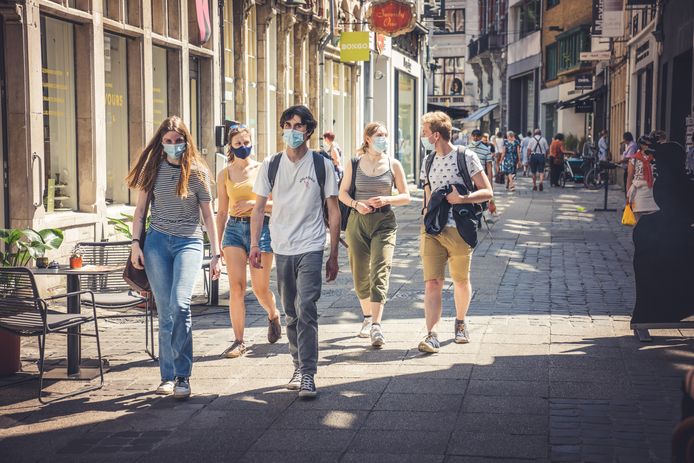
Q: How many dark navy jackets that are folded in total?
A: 1